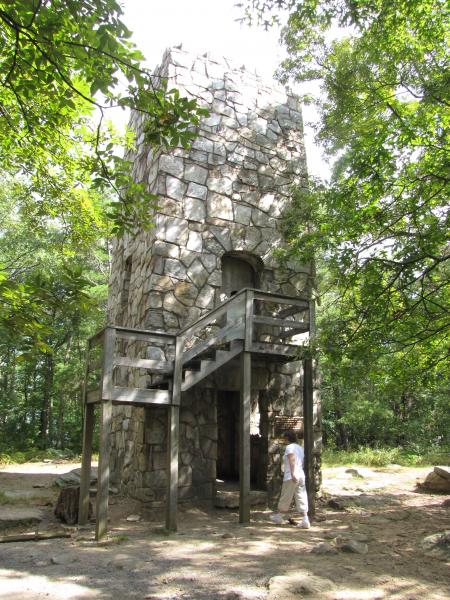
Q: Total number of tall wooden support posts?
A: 5